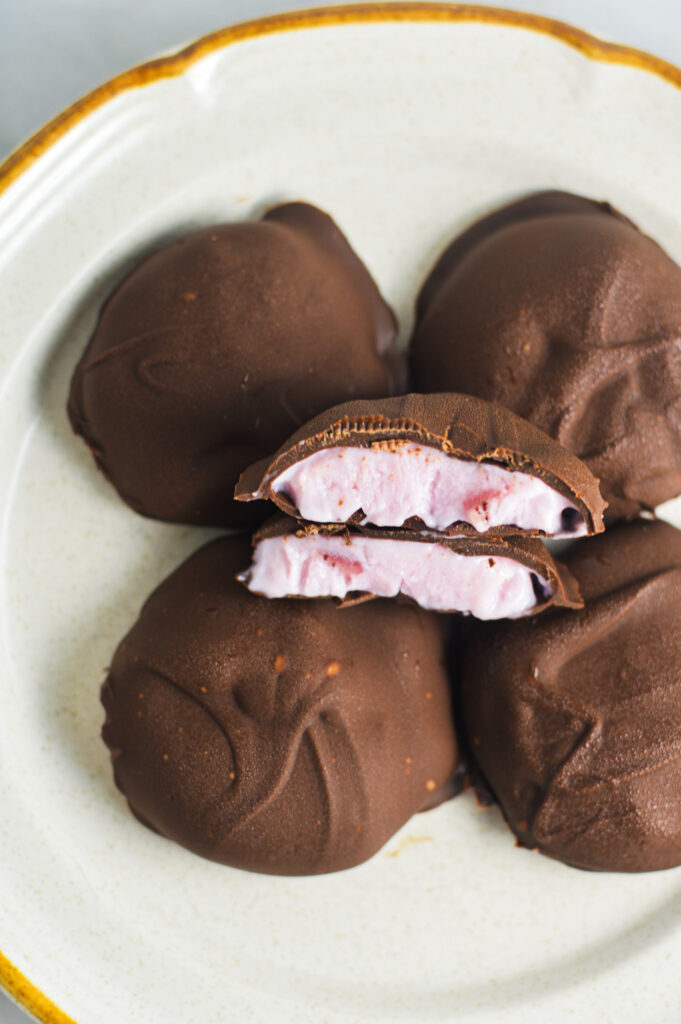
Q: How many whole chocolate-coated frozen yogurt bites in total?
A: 4